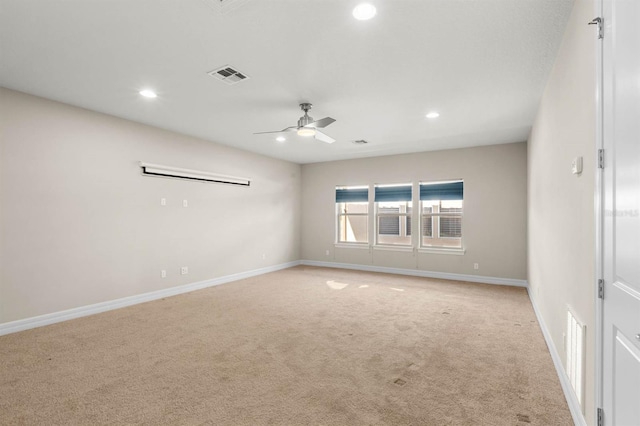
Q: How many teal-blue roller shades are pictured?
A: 3